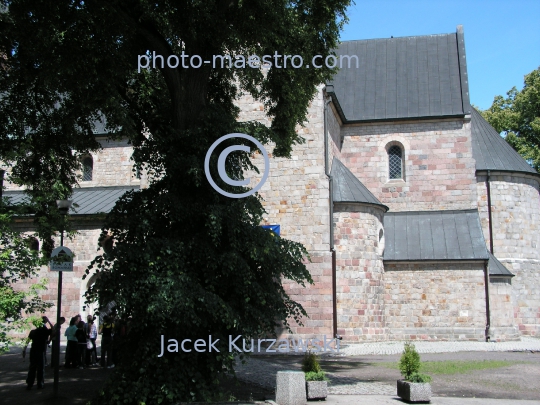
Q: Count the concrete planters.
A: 2